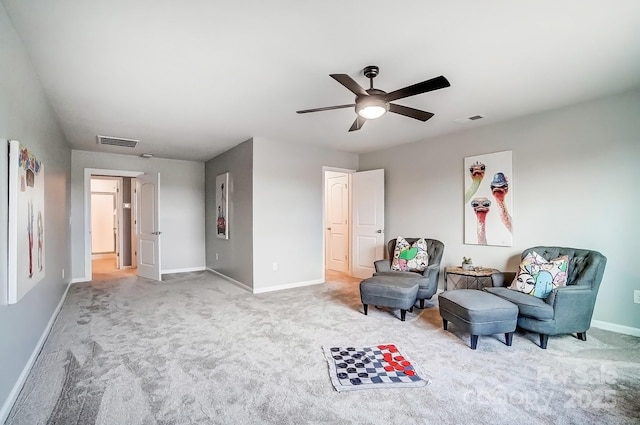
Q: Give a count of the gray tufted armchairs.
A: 2